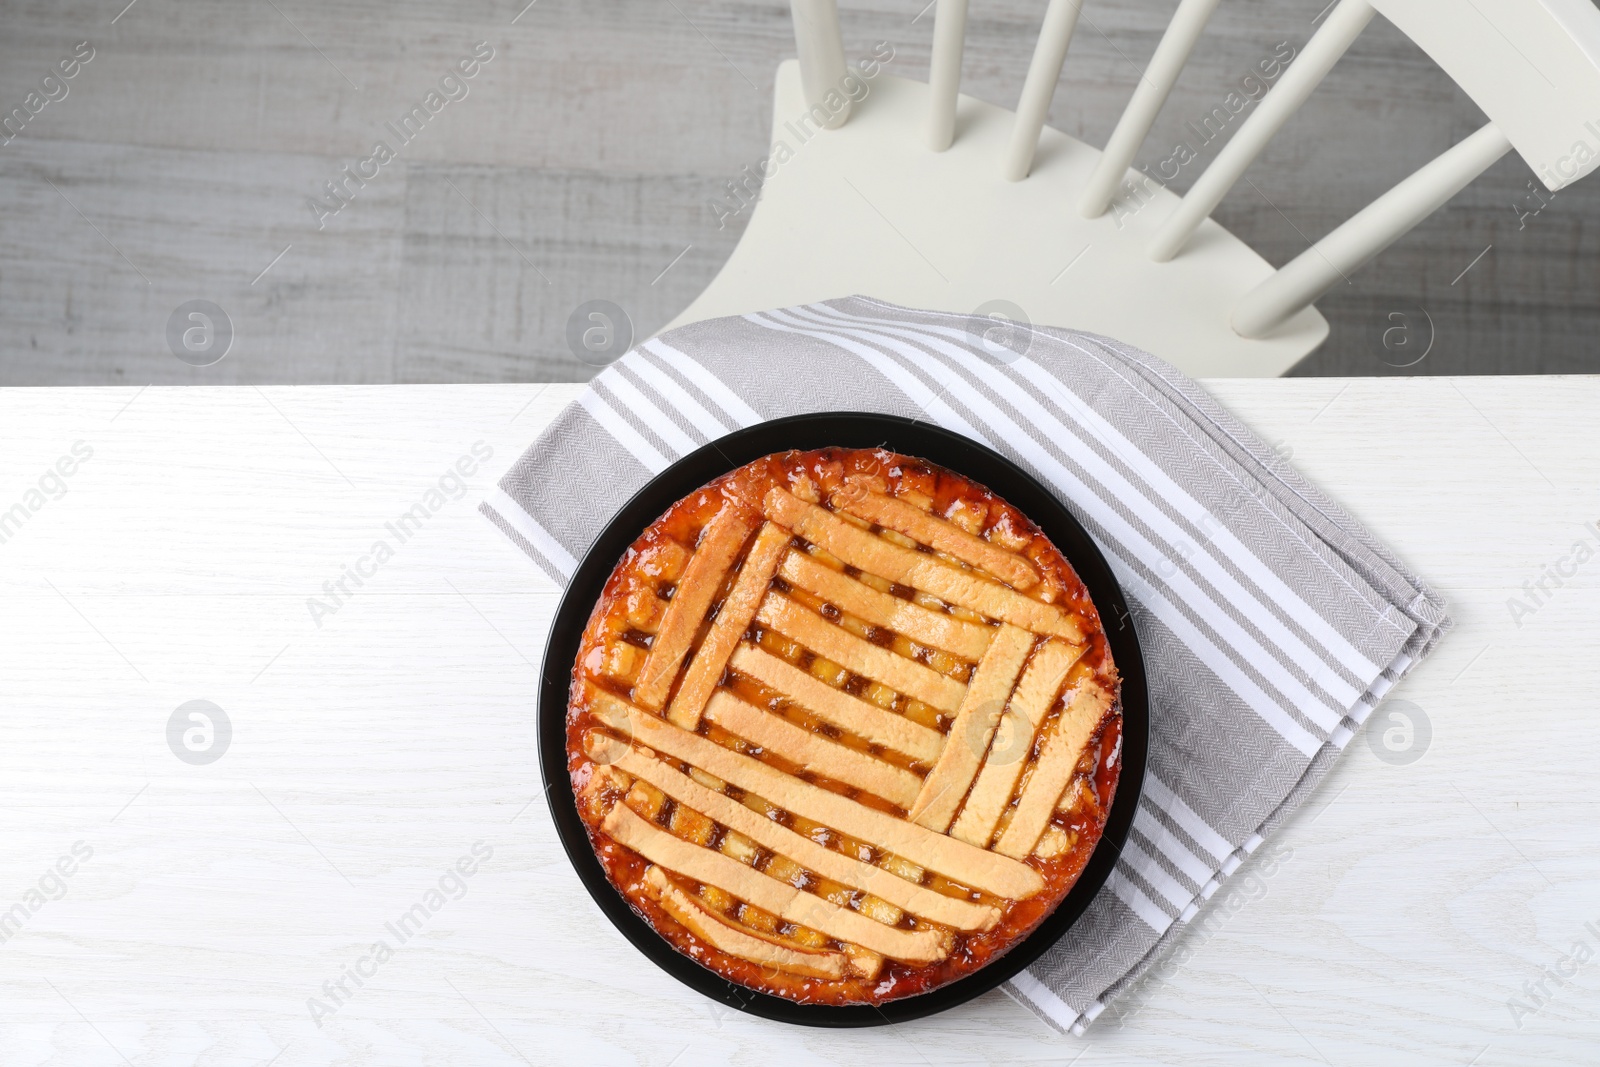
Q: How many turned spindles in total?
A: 6